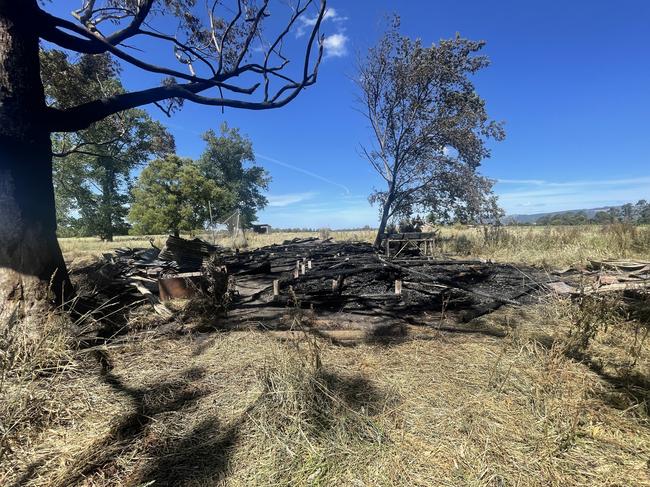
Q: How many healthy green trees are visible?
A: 3